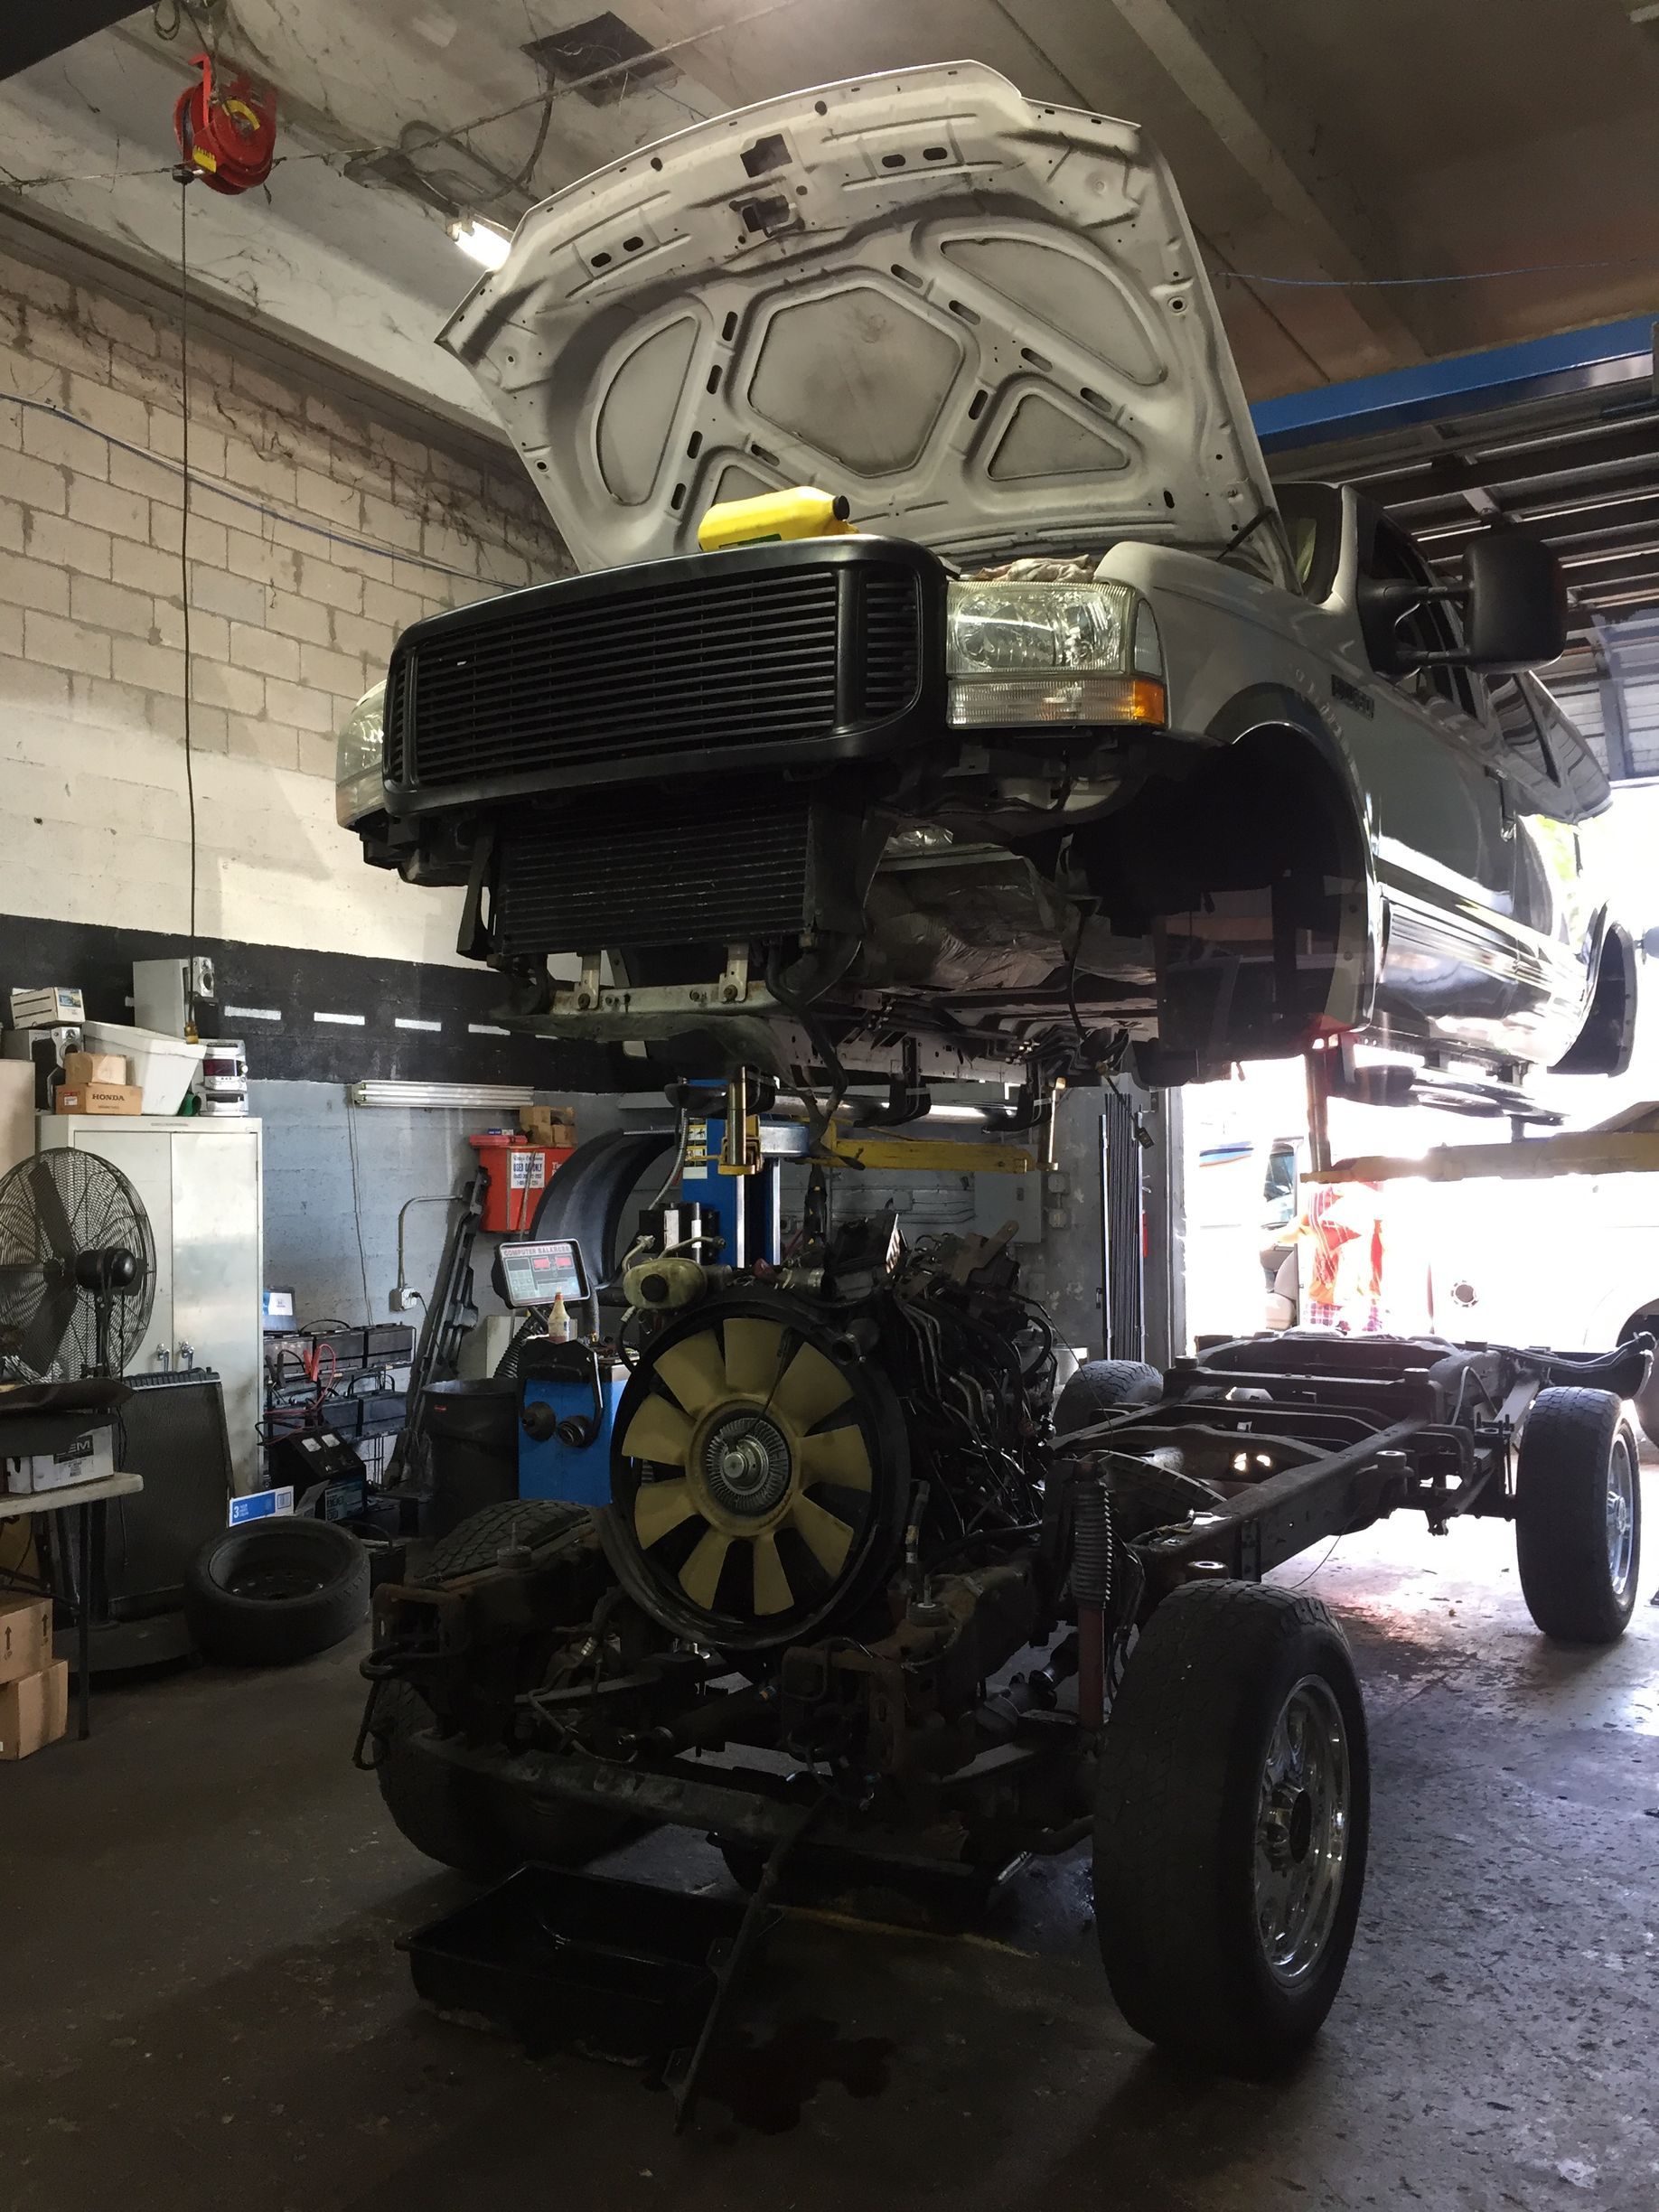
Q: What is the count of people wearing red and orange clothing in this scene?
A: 1